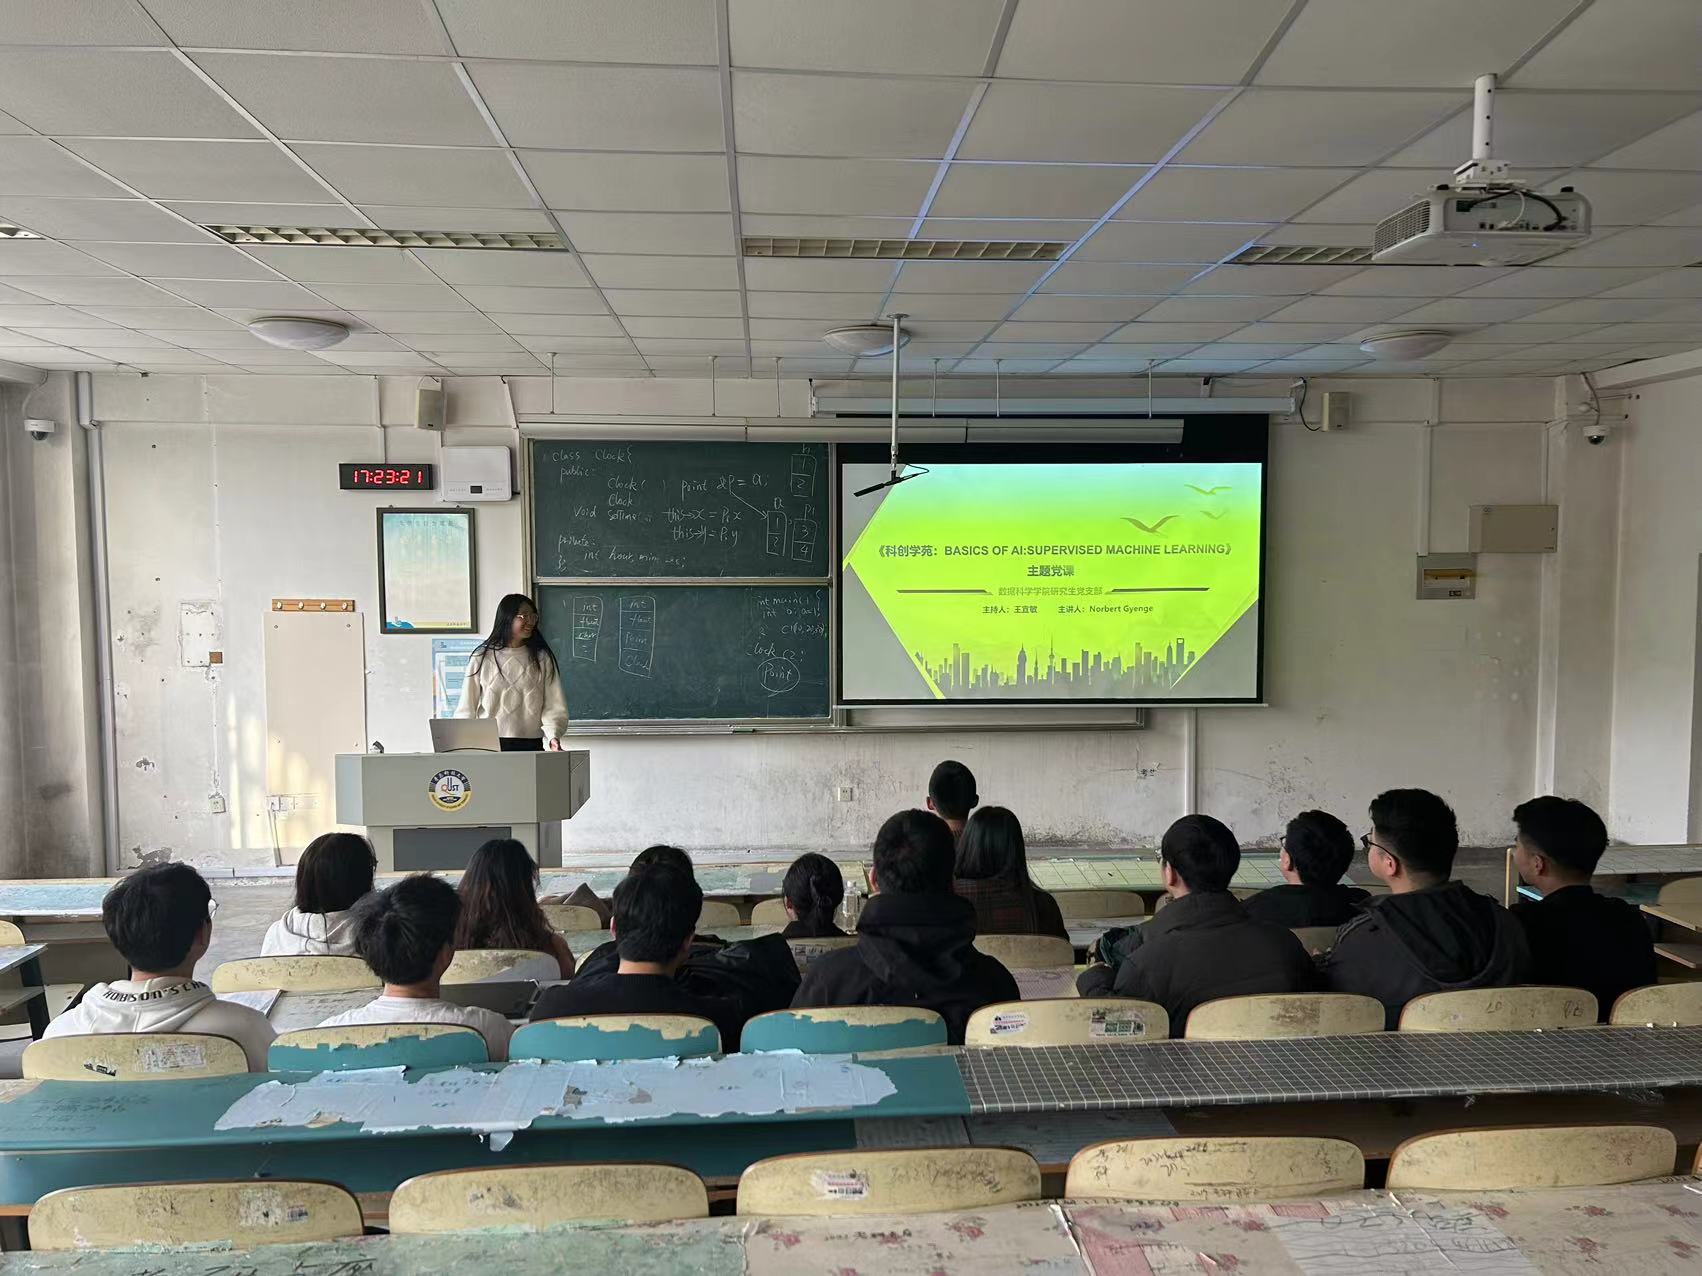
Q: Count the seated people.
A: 14